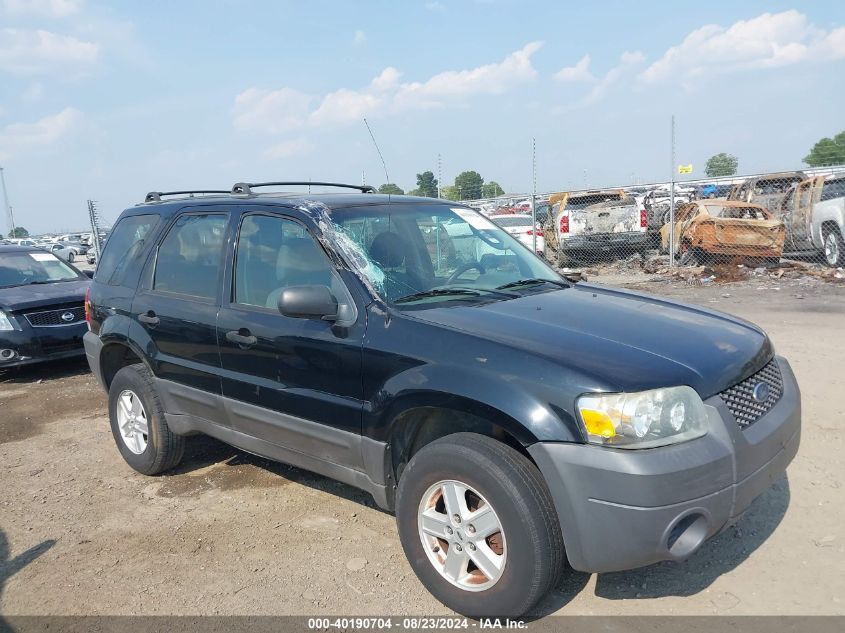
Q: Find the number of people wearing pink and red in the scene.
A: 0